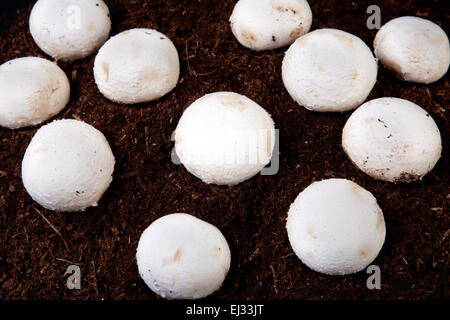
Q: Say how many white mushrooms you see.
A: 11